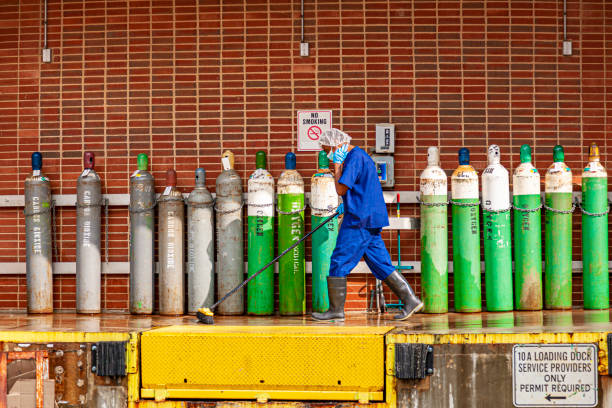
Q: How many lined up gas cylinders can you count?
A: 15